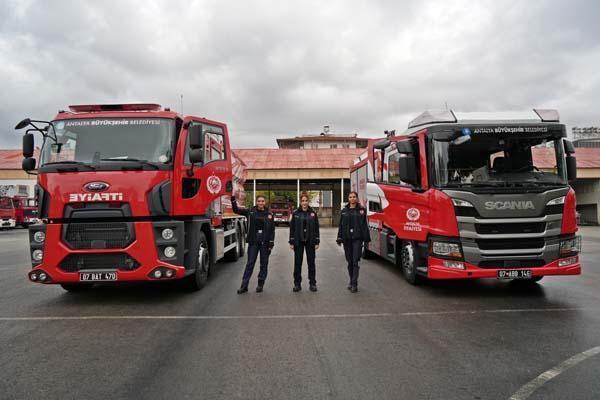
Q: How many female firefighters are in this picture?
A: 3